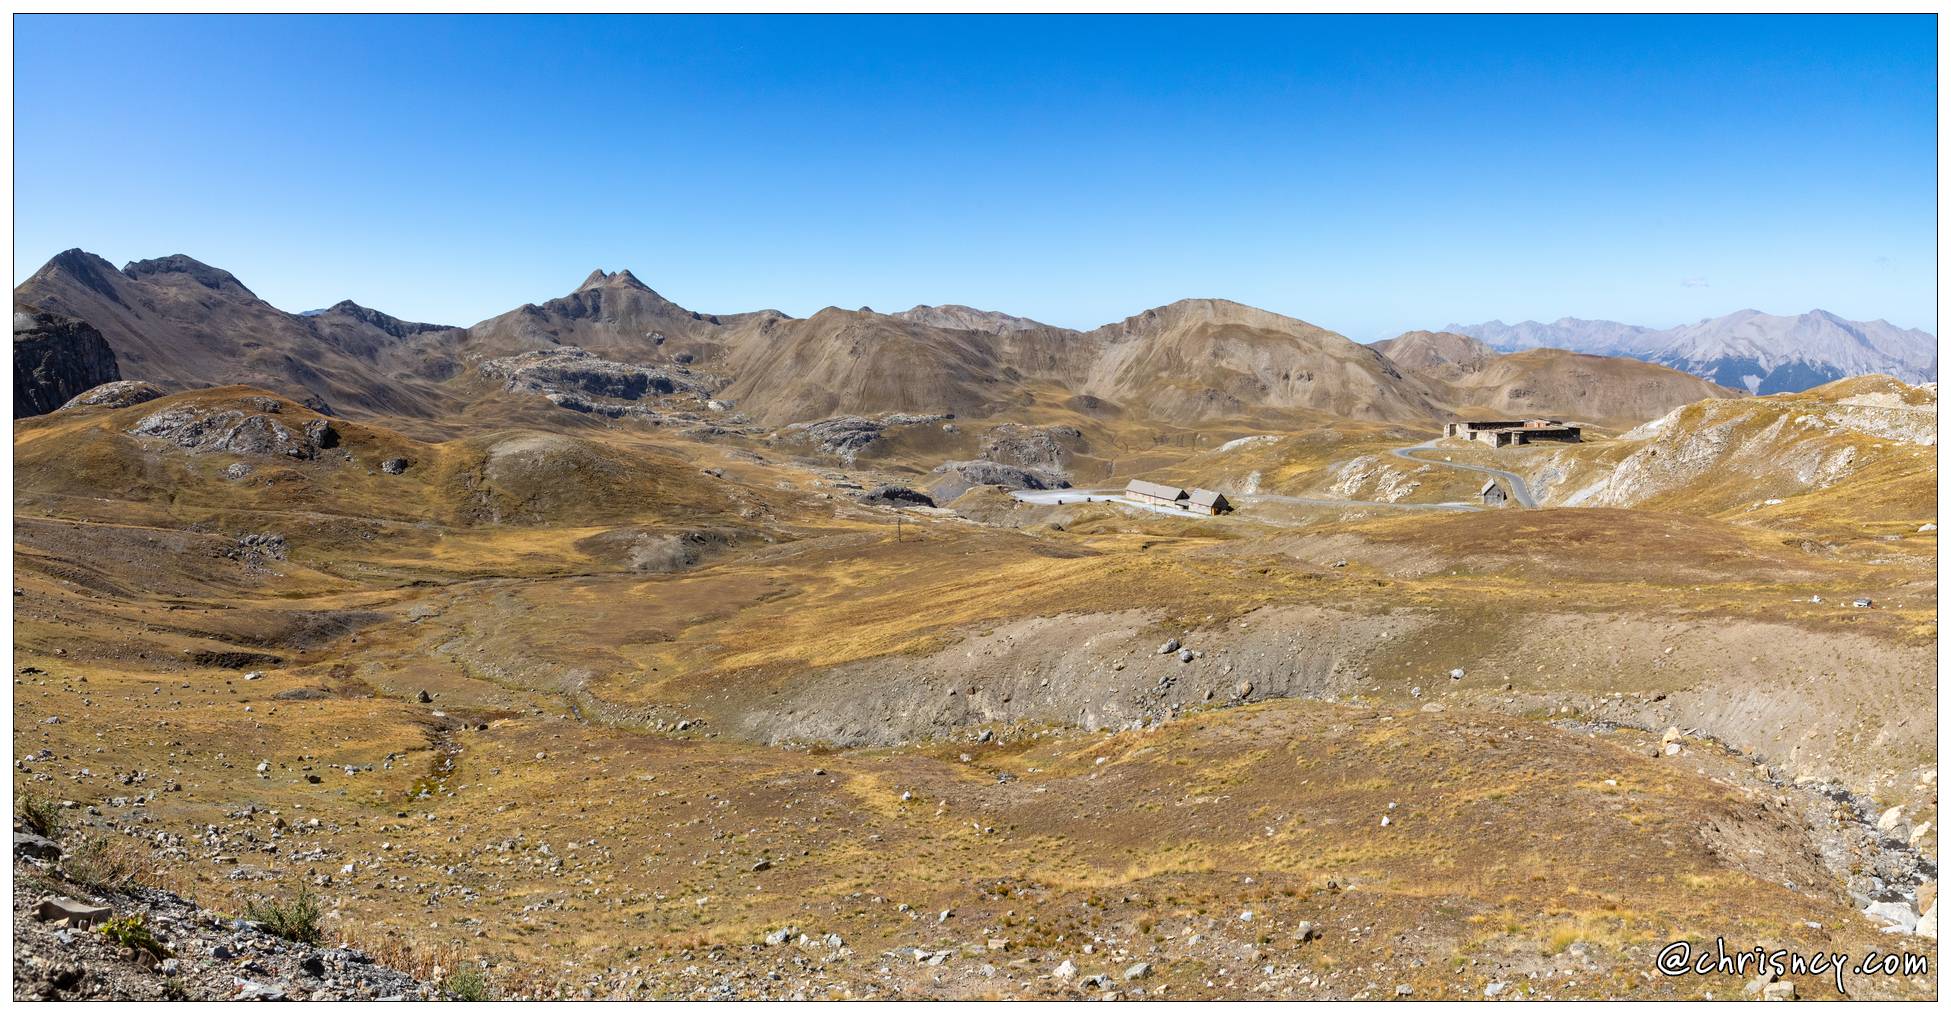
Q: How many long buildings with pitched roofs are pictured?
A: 2